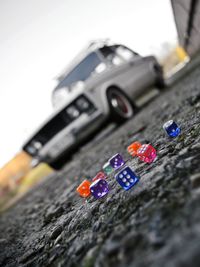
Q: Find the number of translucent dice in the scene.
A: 9